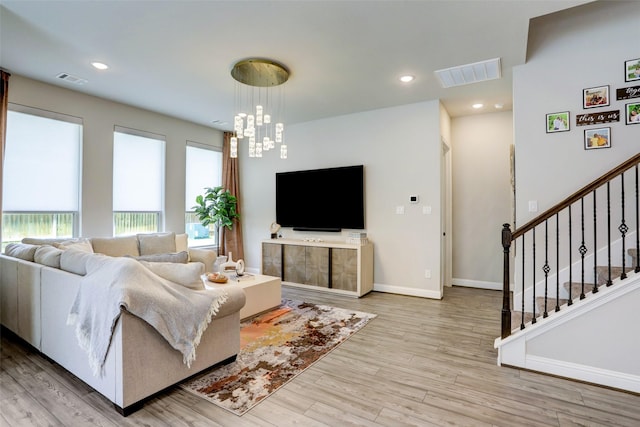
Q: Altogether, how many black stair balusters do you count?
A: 10